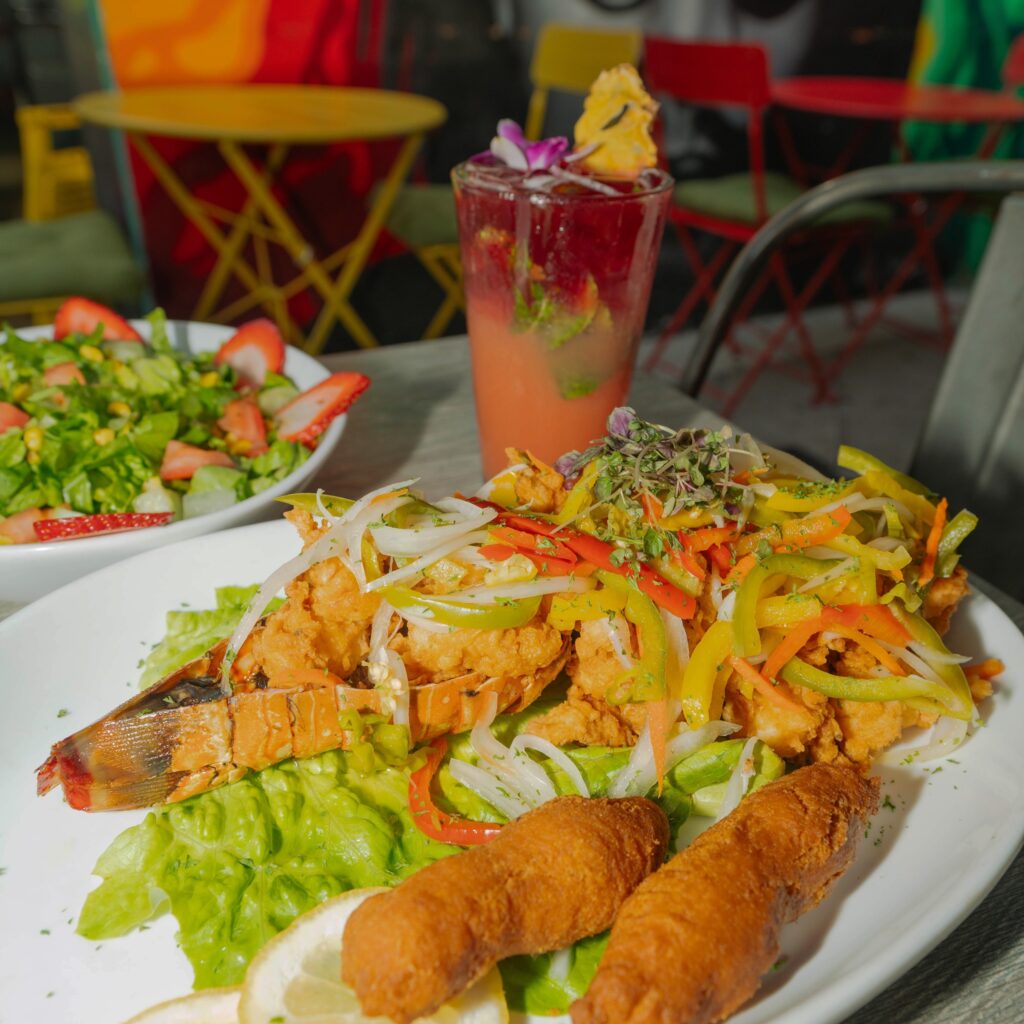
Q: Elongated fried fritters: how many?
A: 2